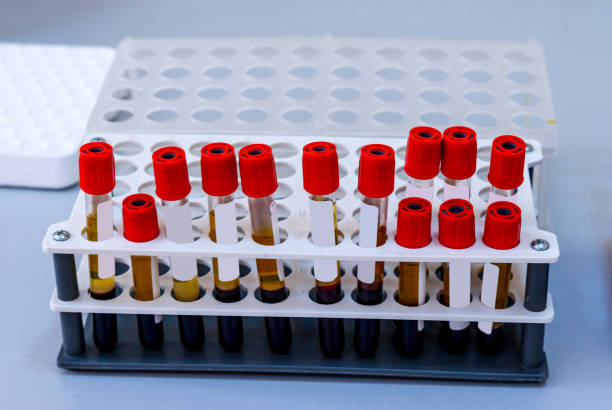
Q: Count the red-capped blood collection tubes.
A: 13